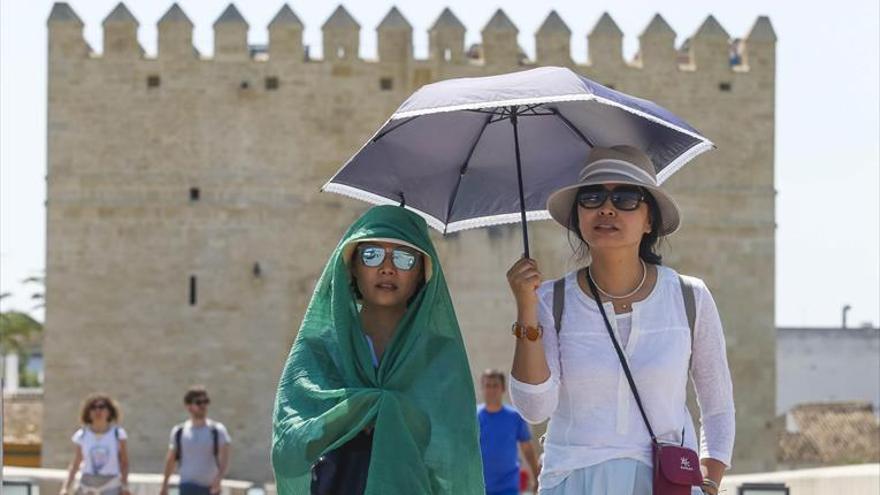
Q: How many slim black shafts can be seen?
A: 1